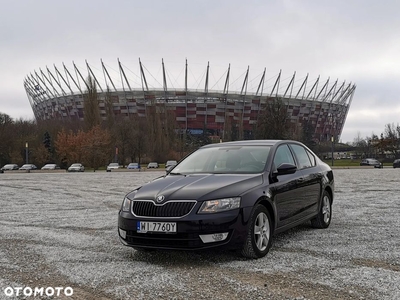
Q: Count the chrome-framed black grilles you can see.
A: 1